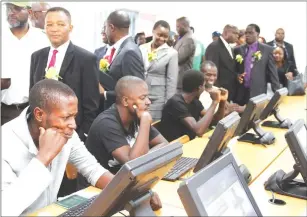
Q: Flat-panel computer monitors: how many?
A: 6